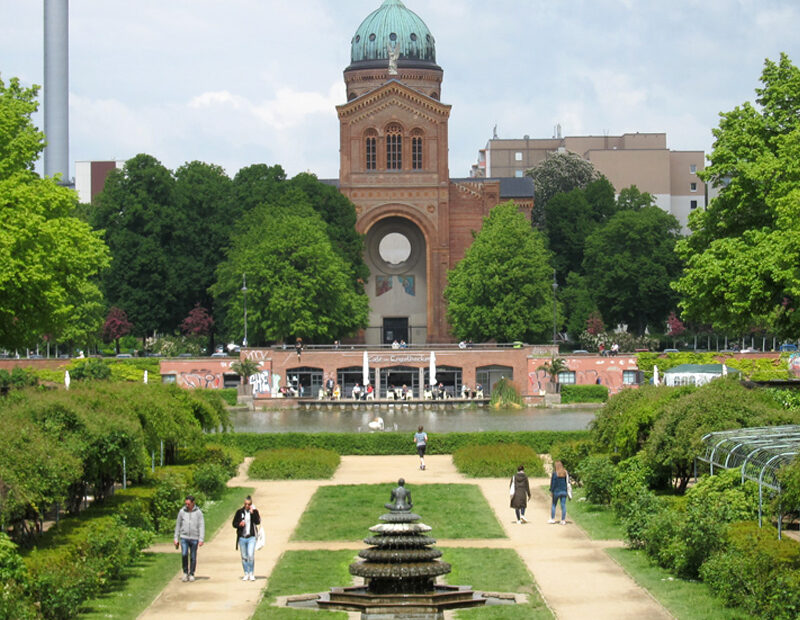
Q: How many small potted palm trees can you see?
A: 2